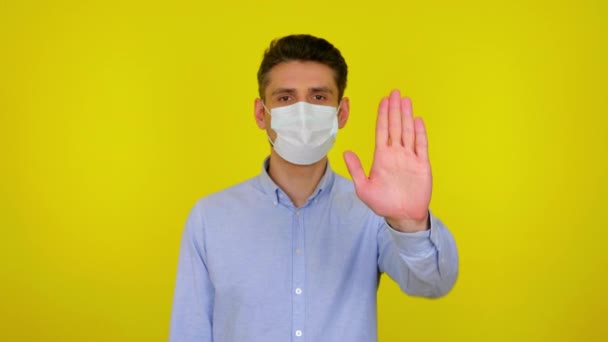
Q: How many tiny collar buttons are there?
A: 2